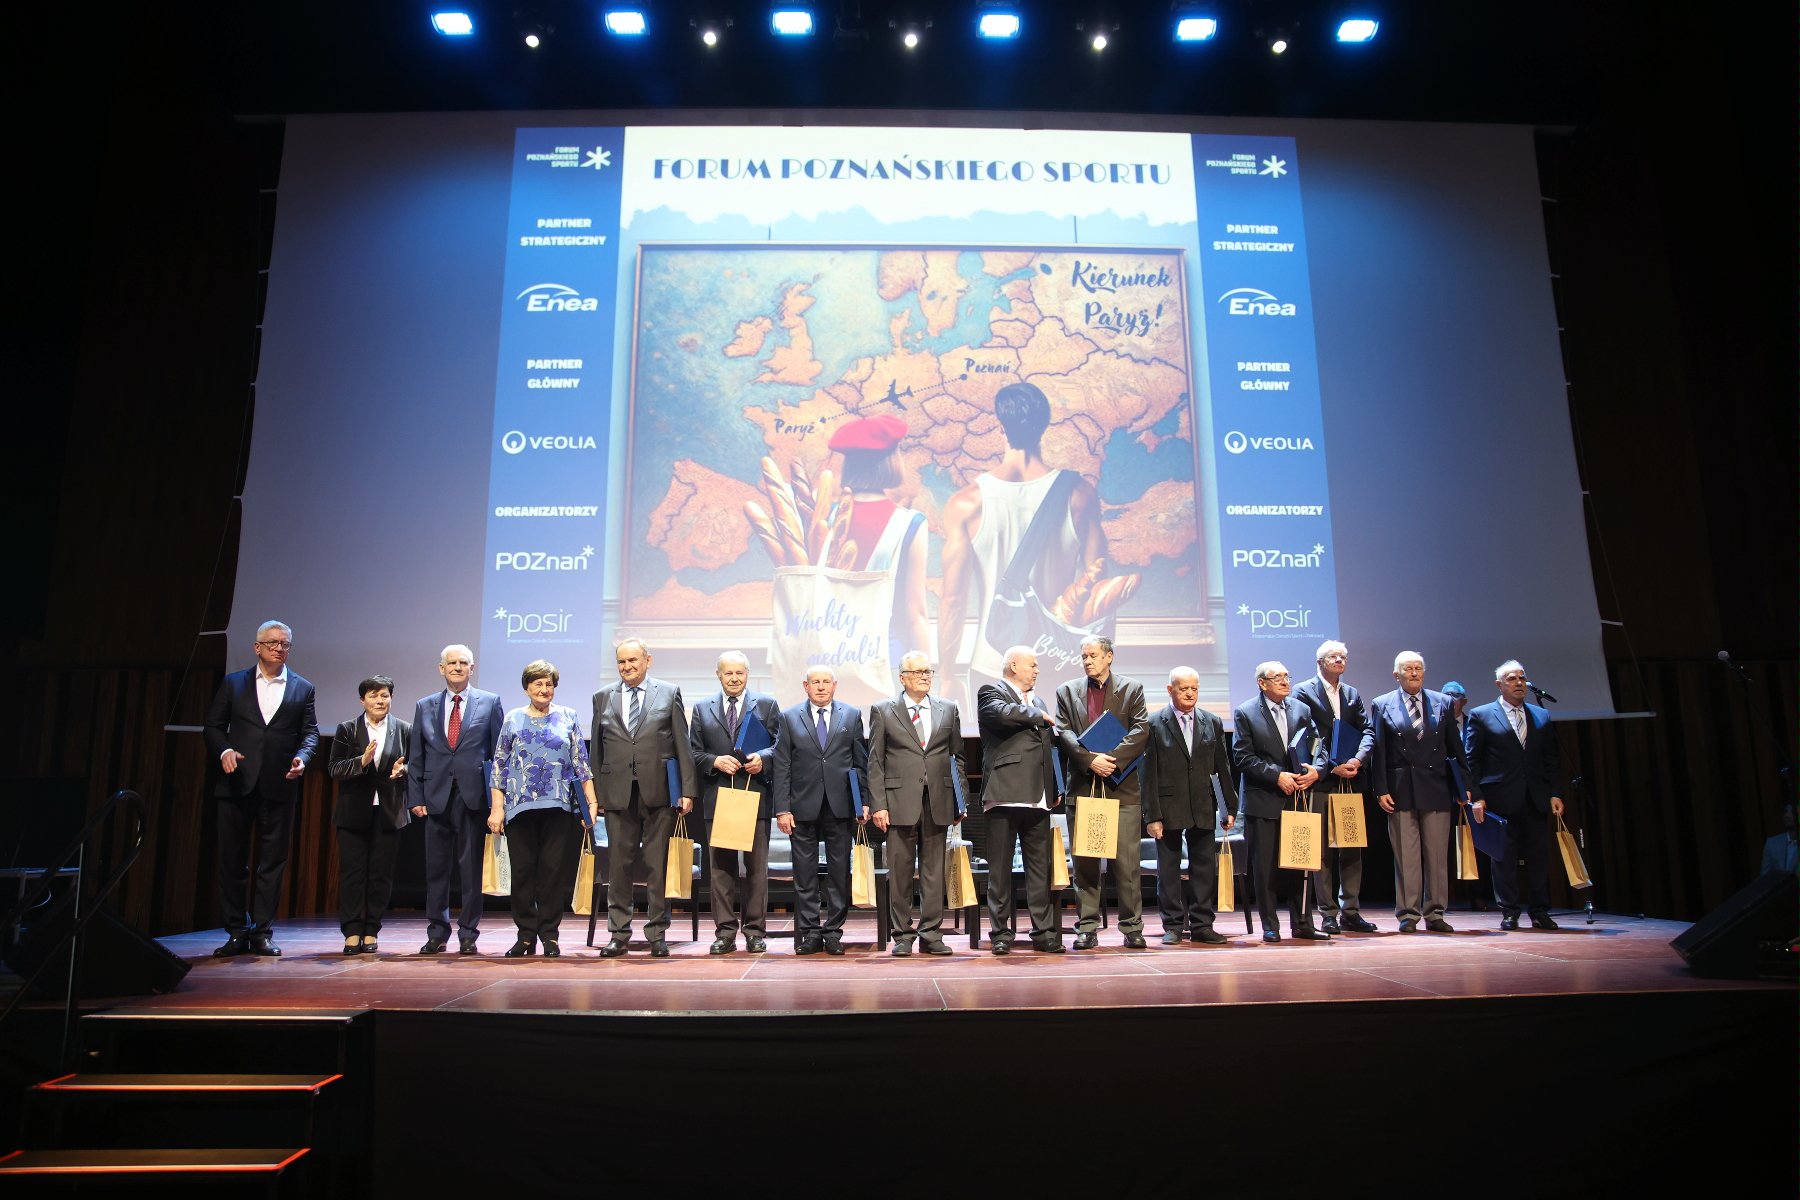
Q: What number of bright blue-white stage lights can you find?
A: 6